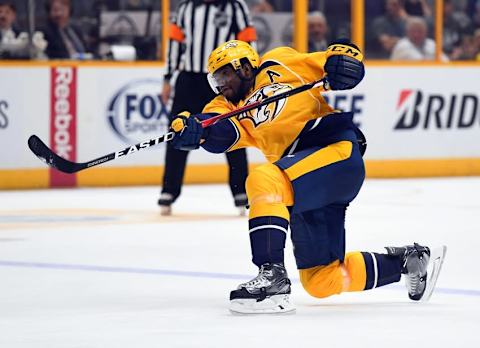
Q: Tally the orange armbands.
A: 2